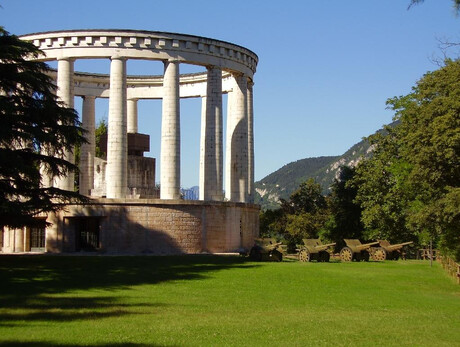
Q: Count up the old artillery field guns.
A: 4